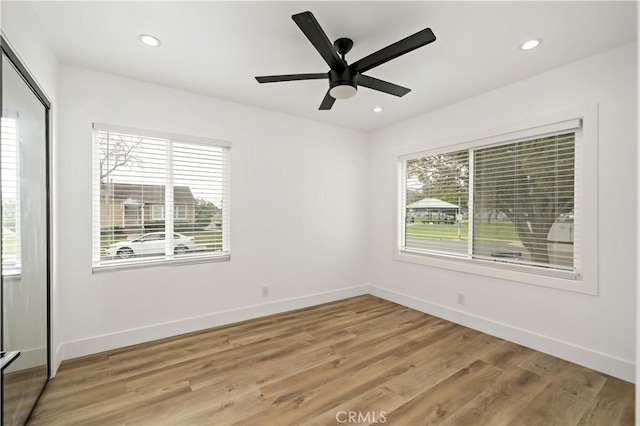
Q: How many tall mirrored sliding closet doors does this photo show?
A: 1